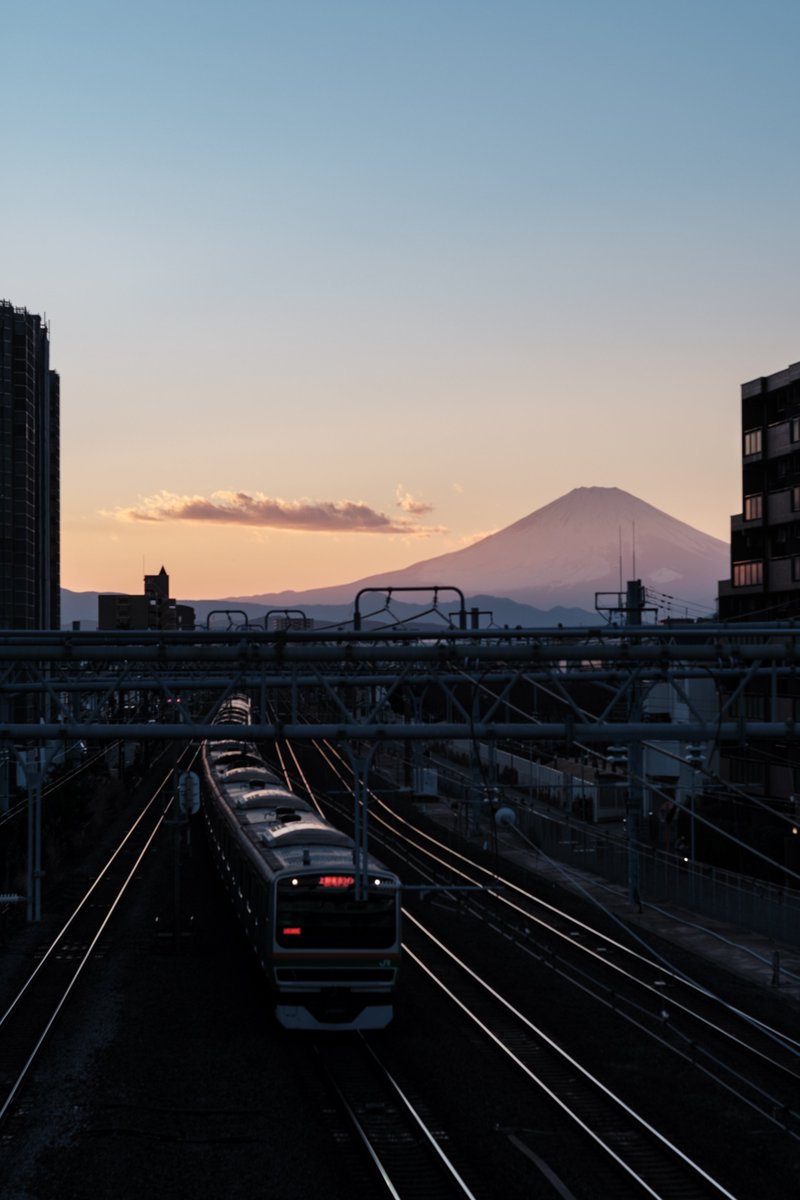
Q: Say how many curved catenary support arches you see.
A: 3